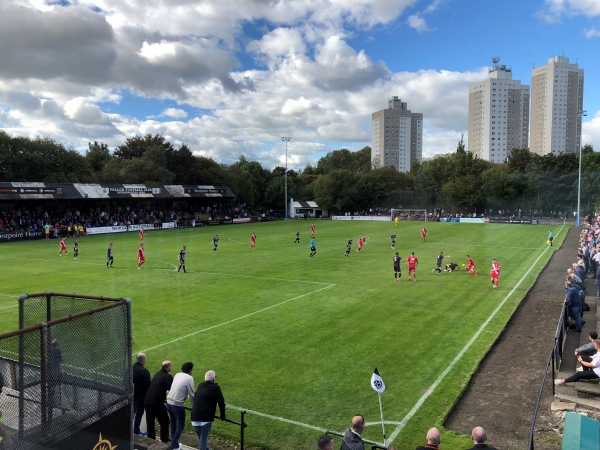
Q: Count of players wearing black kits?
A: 10